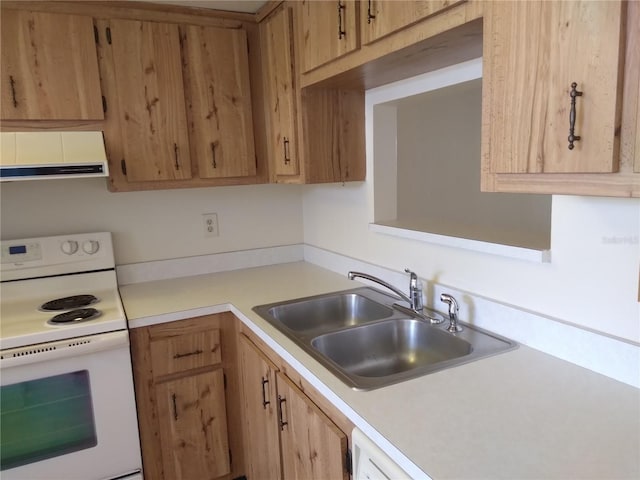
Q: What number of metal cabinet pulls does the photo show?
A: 11